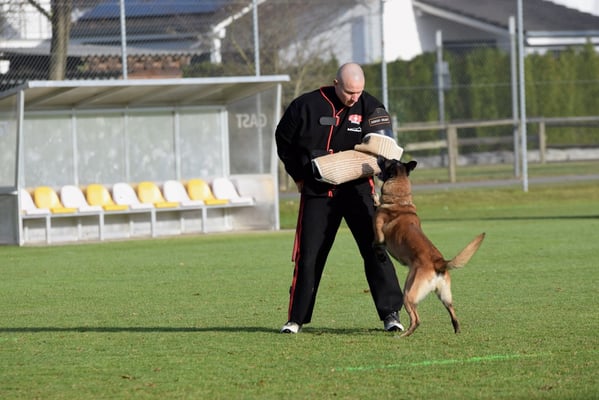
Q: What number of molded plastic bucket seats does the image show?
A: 9